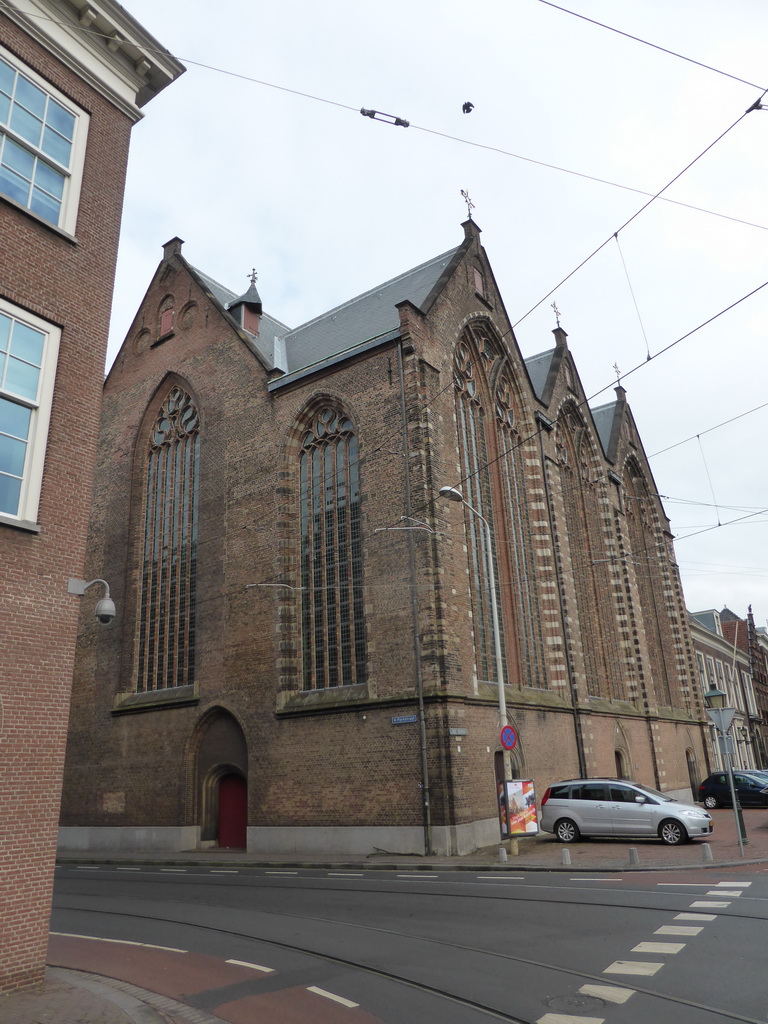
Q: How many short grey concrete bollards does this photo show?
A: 4